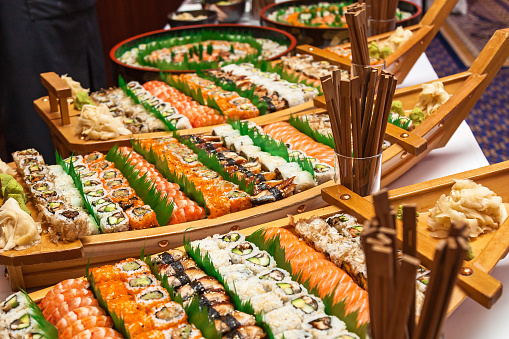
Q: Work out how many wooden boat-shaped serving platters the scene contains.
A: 3